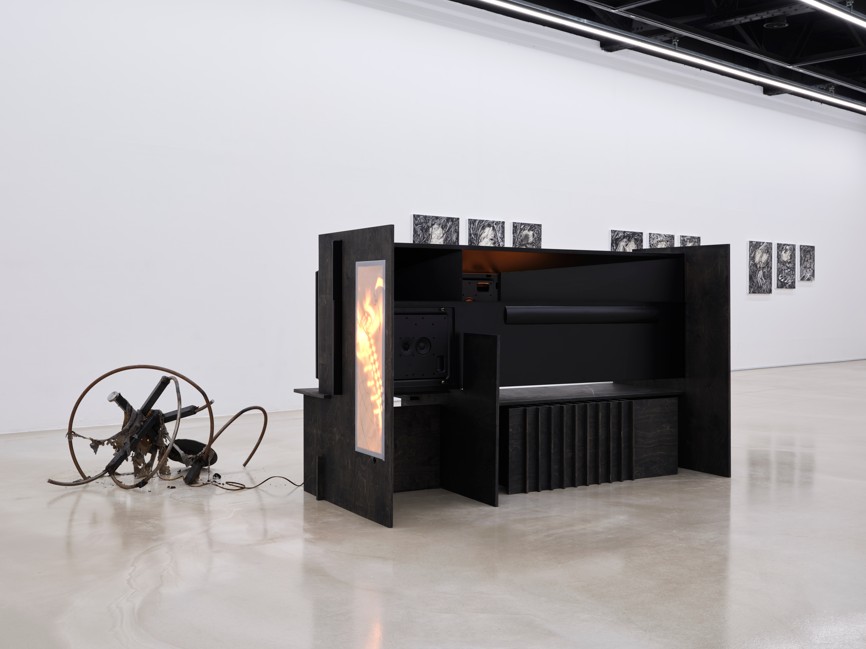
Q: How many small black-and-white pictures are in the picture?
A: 9